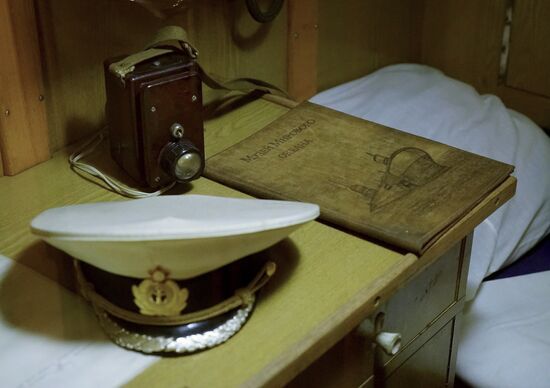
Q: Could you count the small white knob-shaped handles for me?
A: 1